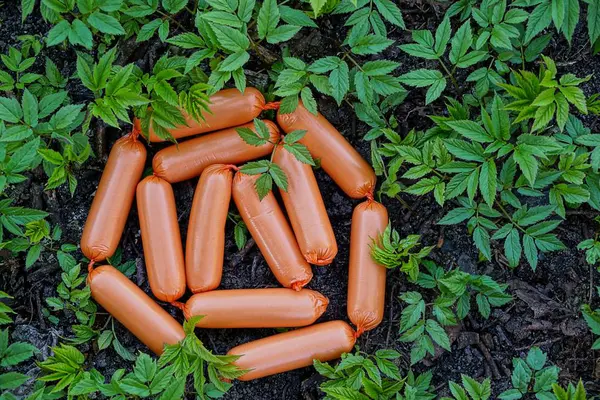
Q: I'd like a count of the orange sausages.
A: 12